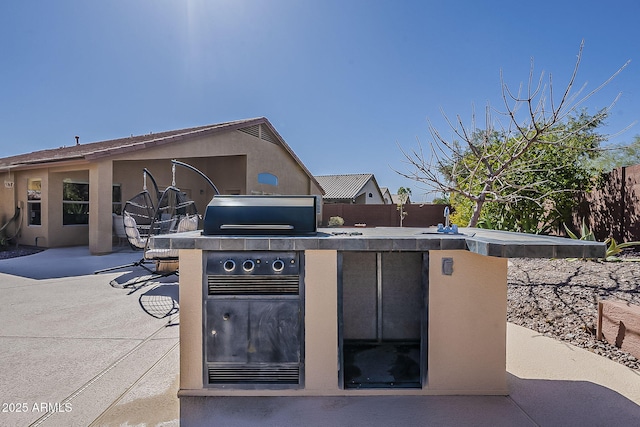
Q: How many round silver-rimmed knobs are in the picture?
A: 3